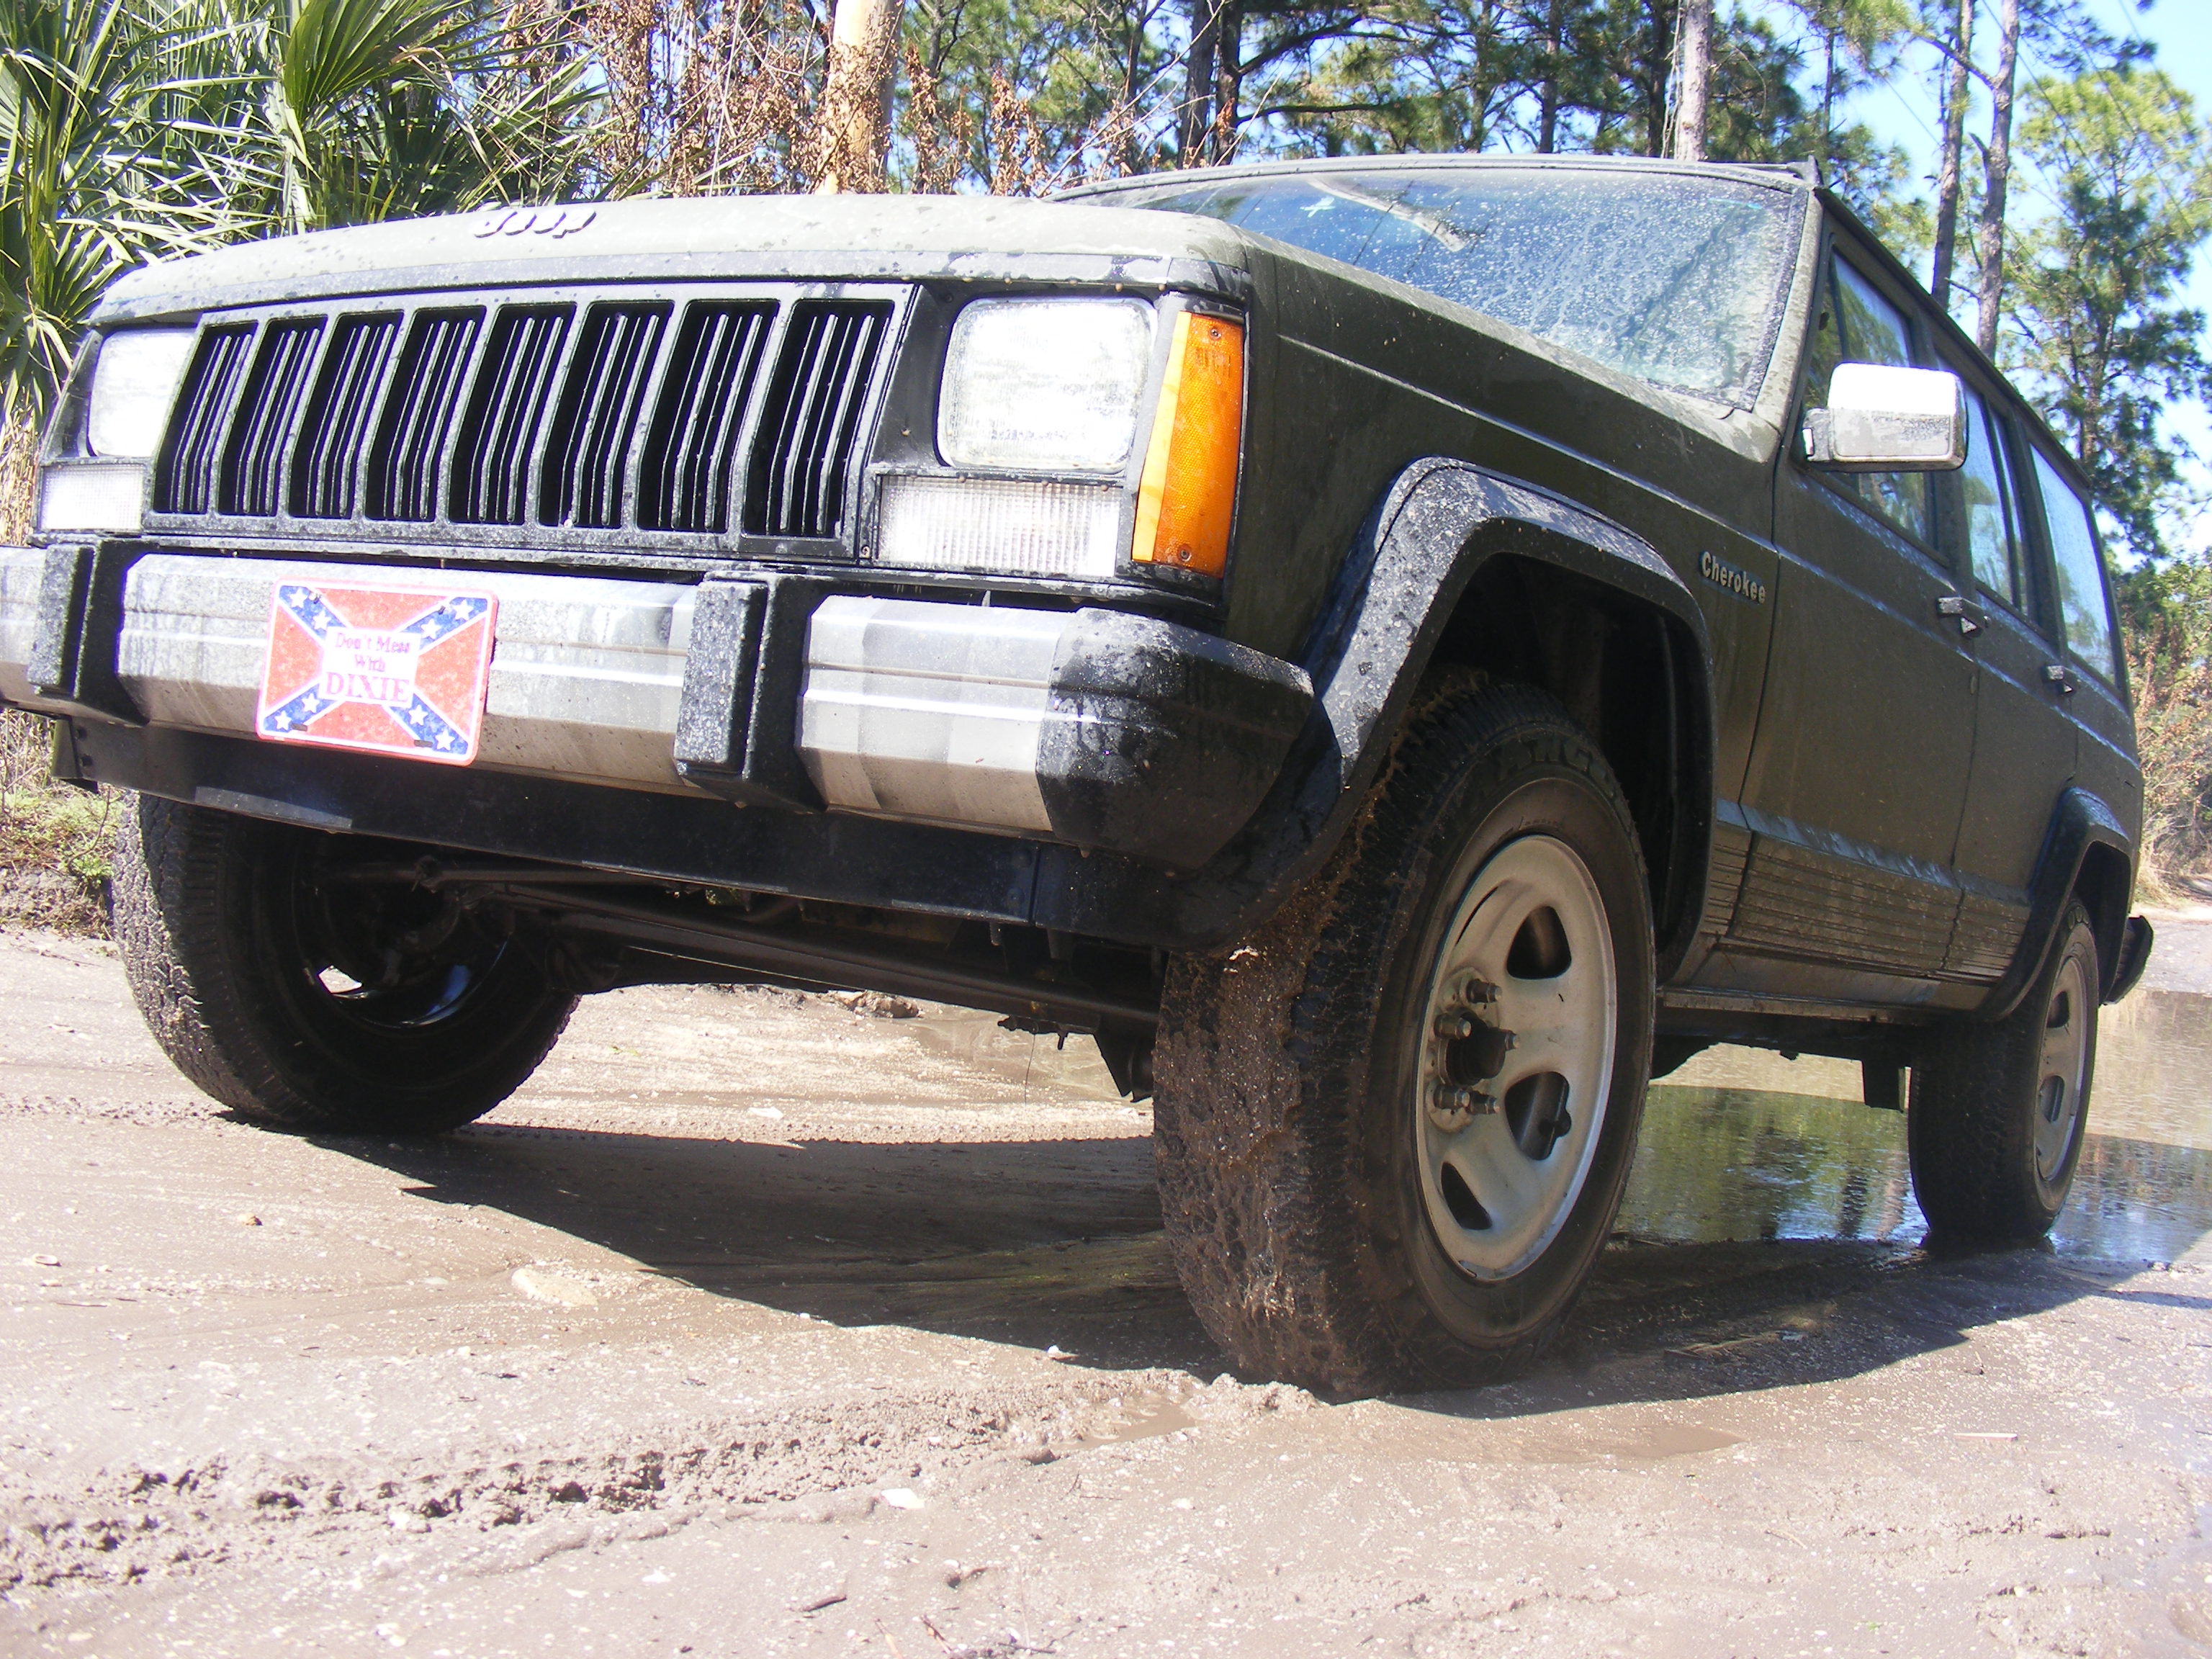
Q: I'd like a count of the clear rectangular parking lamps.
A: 2